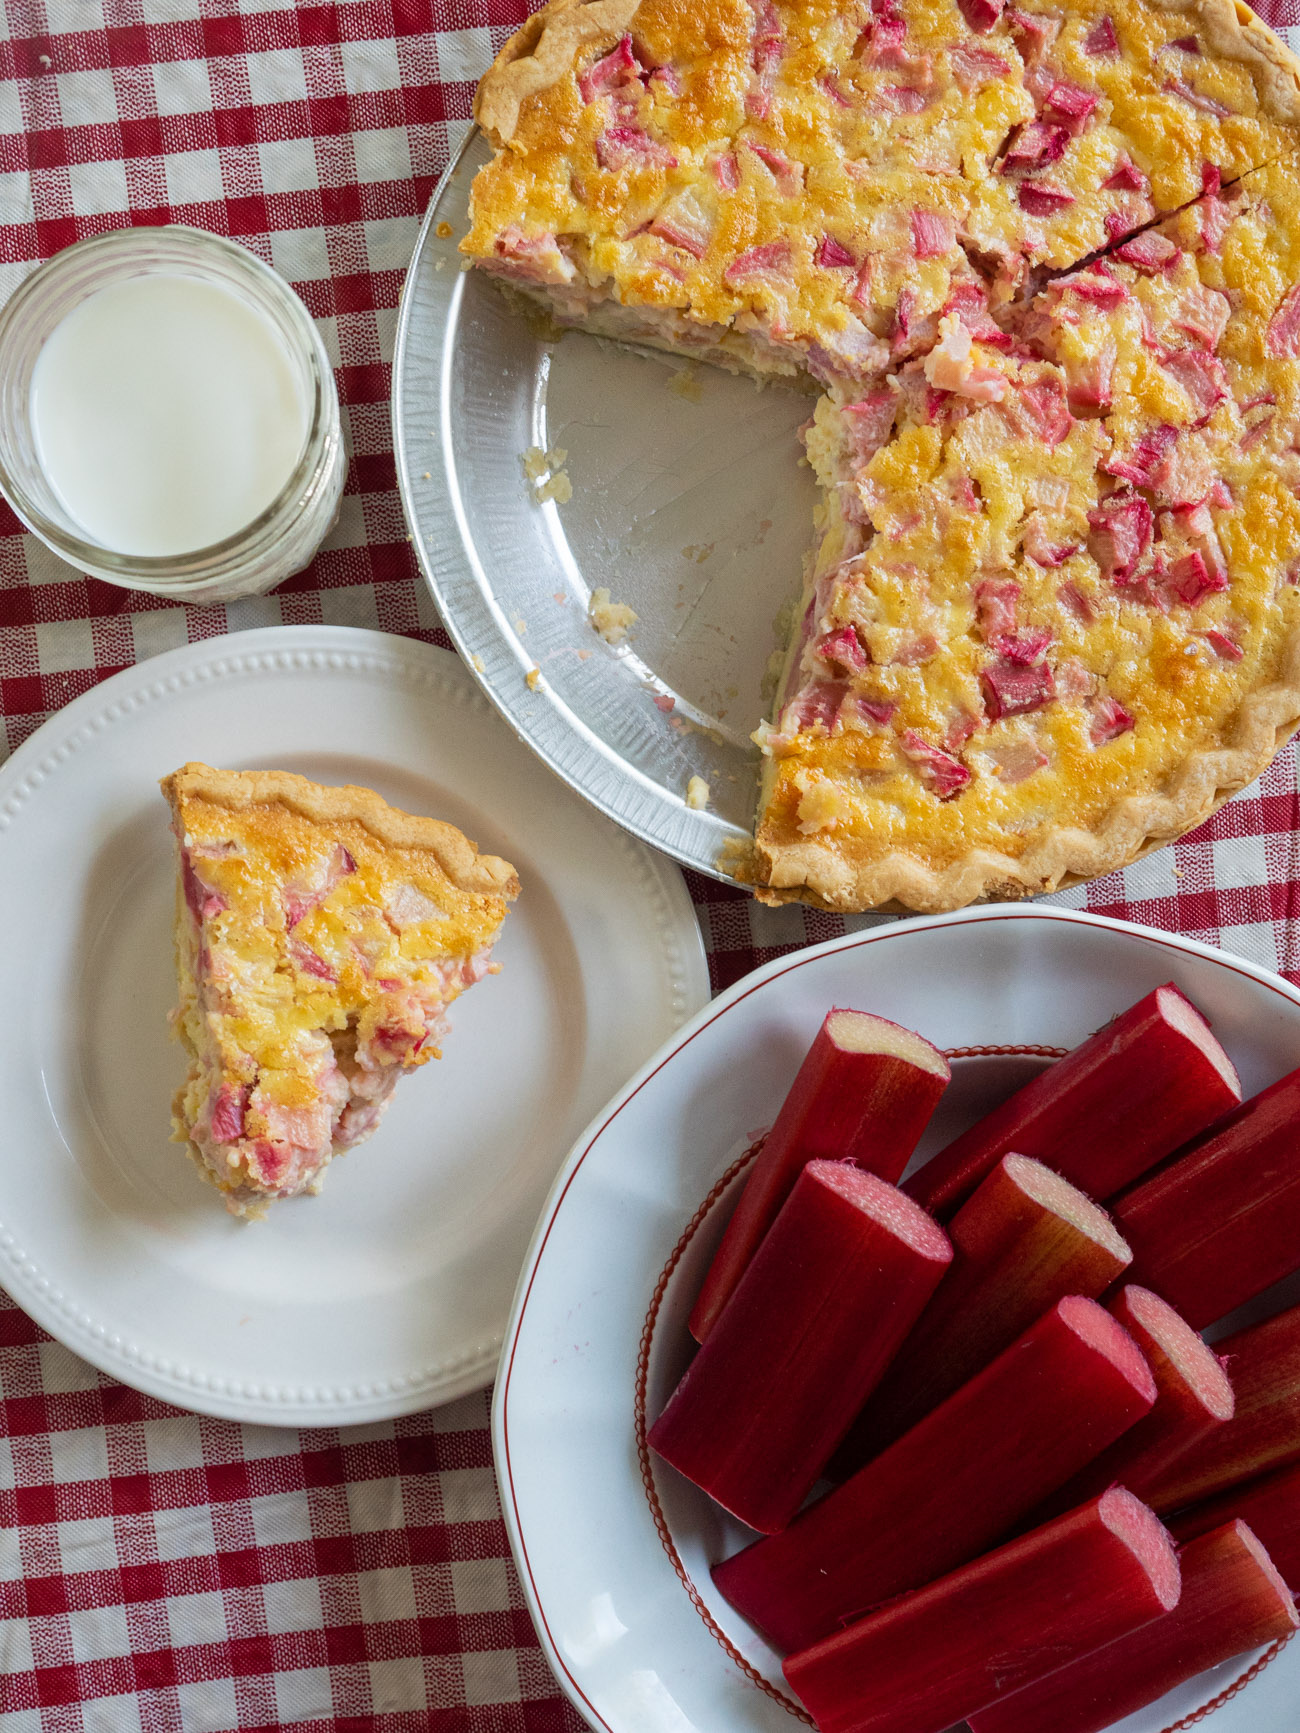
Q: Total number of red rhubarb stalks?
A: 11